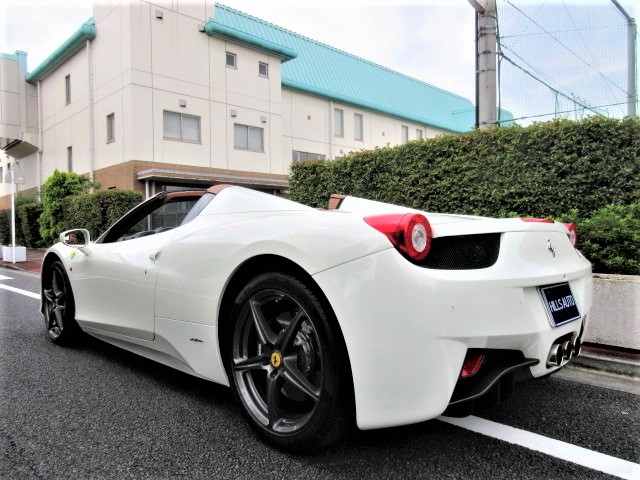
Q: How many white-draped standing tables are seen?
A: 0